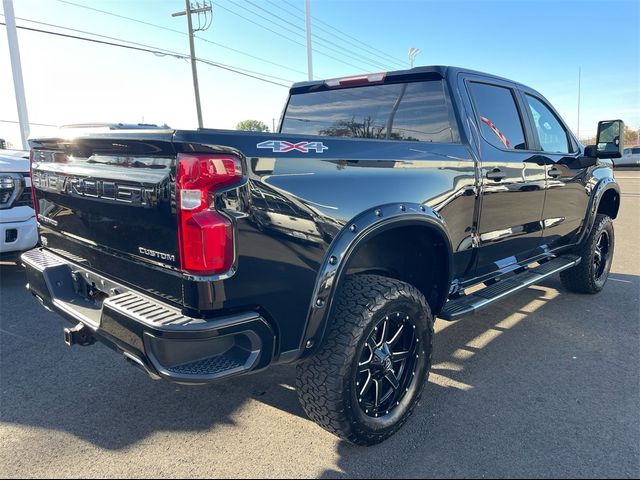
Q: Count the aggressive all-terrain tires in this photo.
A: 2